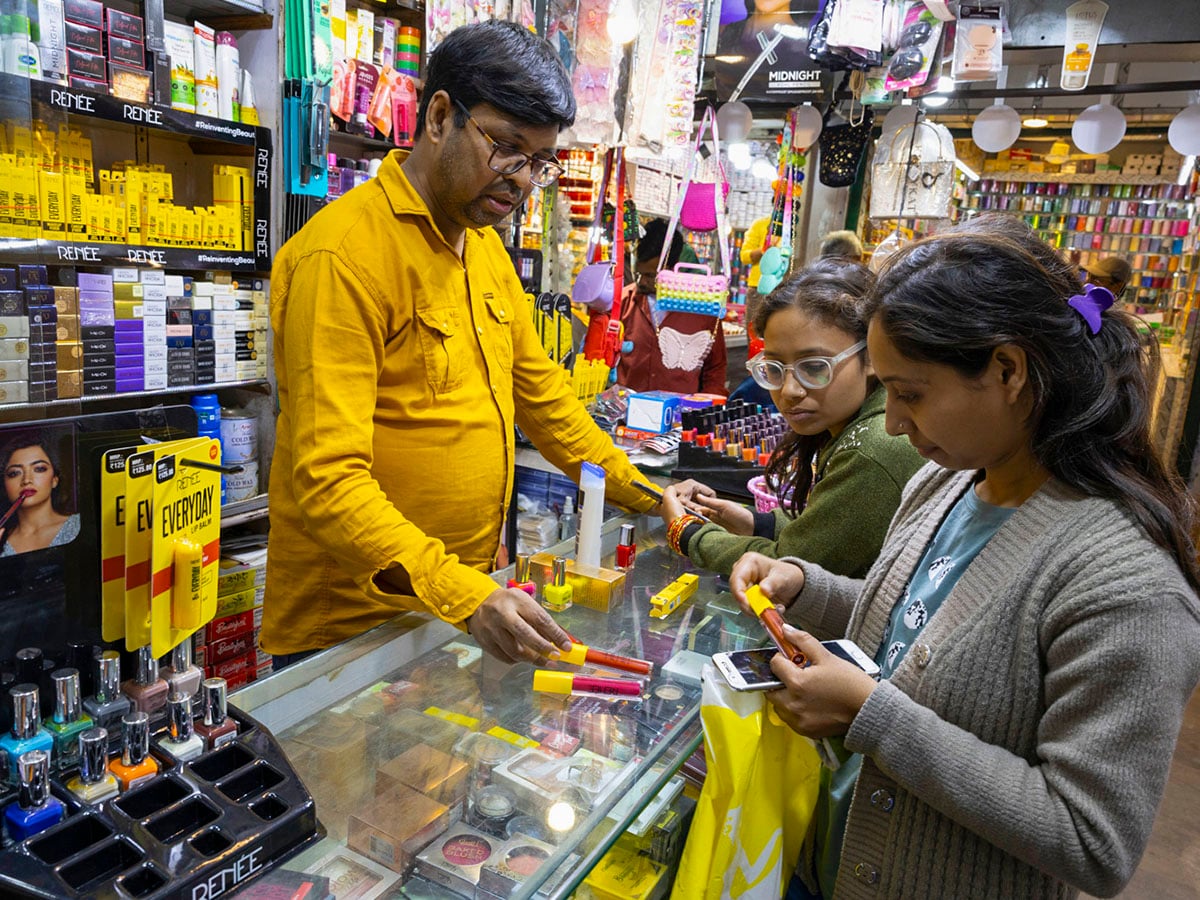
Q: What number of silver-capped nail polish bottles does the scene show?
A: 13